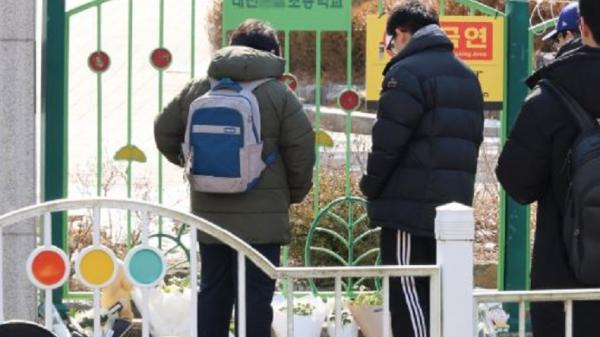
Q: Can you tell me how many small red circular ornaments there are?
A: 4